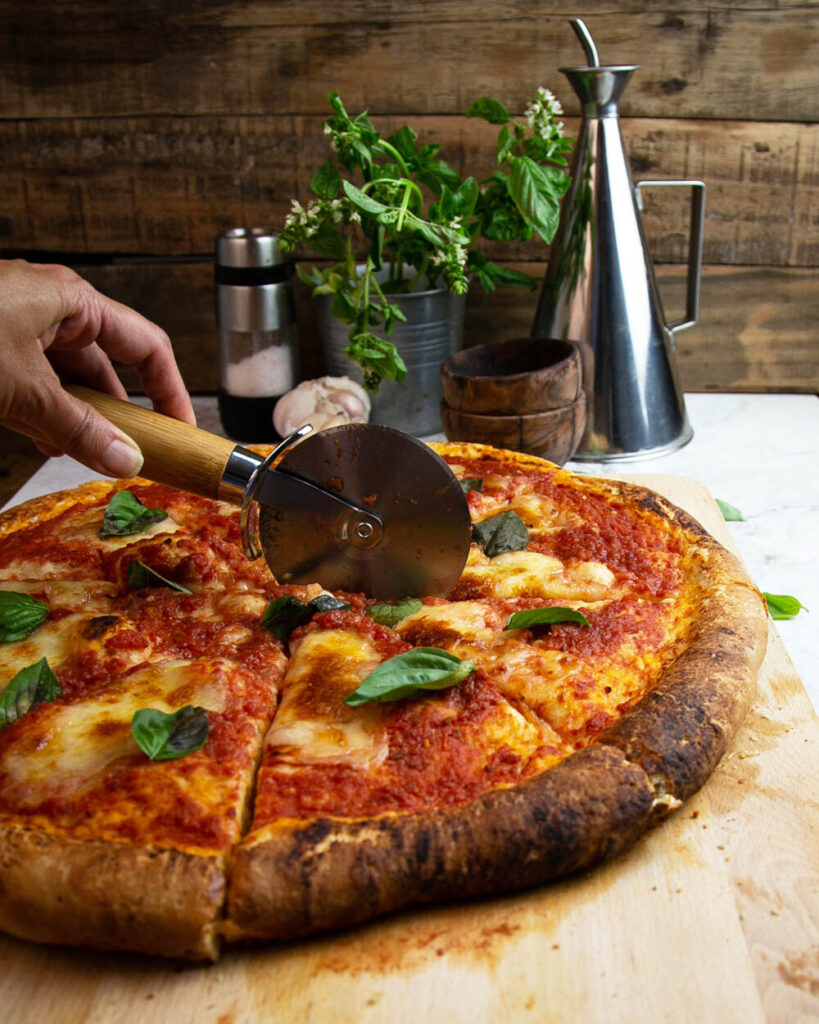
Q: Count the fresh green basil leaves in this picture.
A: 13